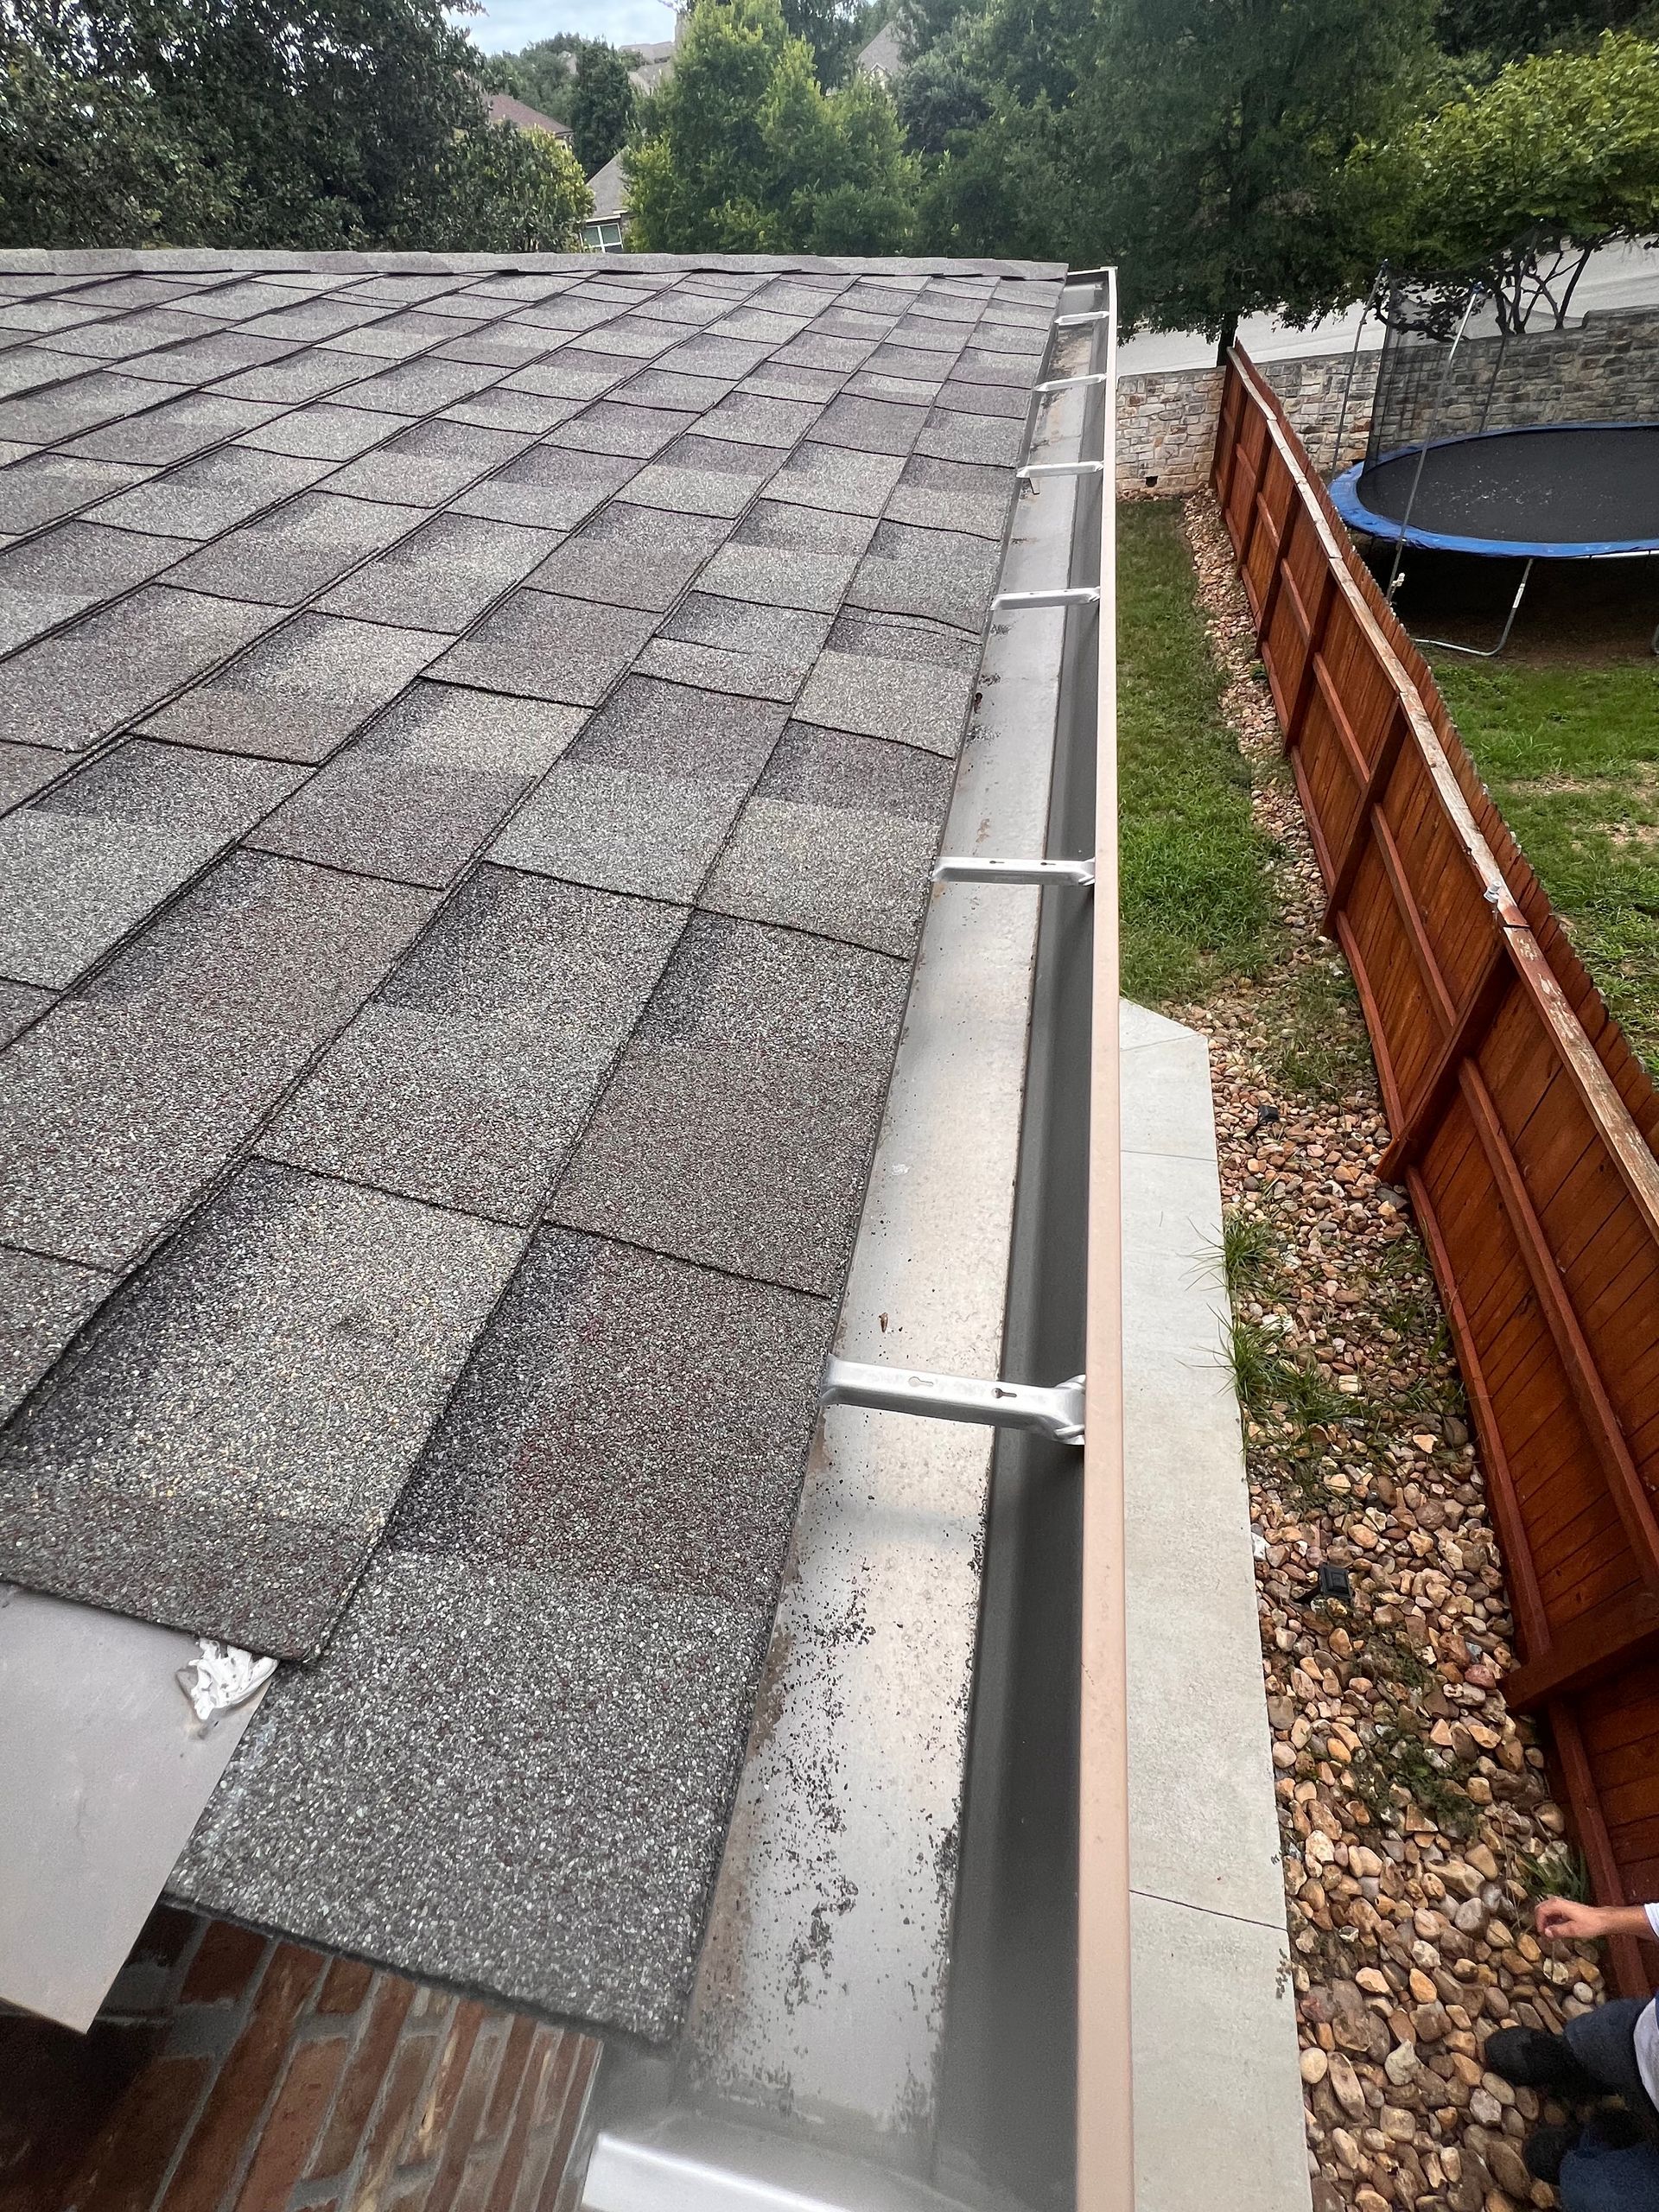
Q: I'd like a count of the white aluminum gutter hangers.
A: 6